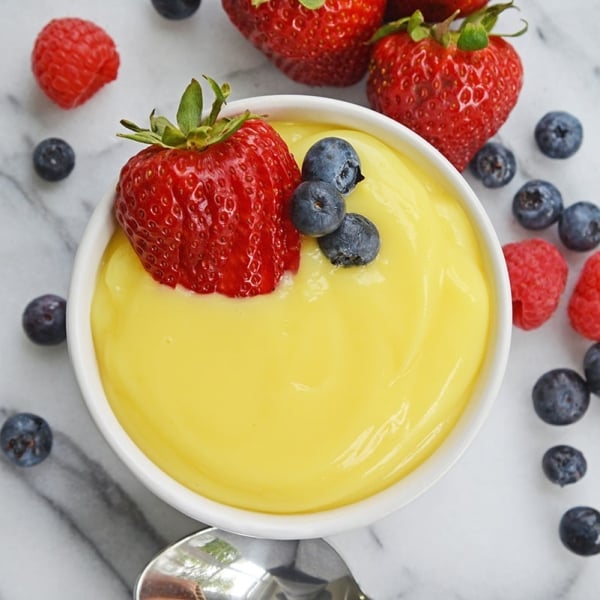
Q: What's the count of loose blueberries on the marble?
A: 12